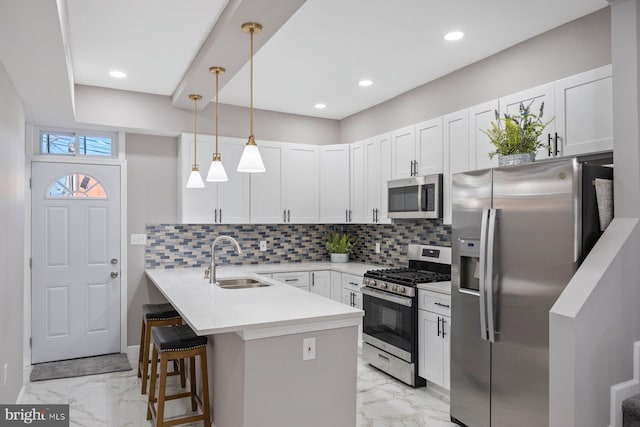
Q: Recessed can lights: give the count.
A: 4